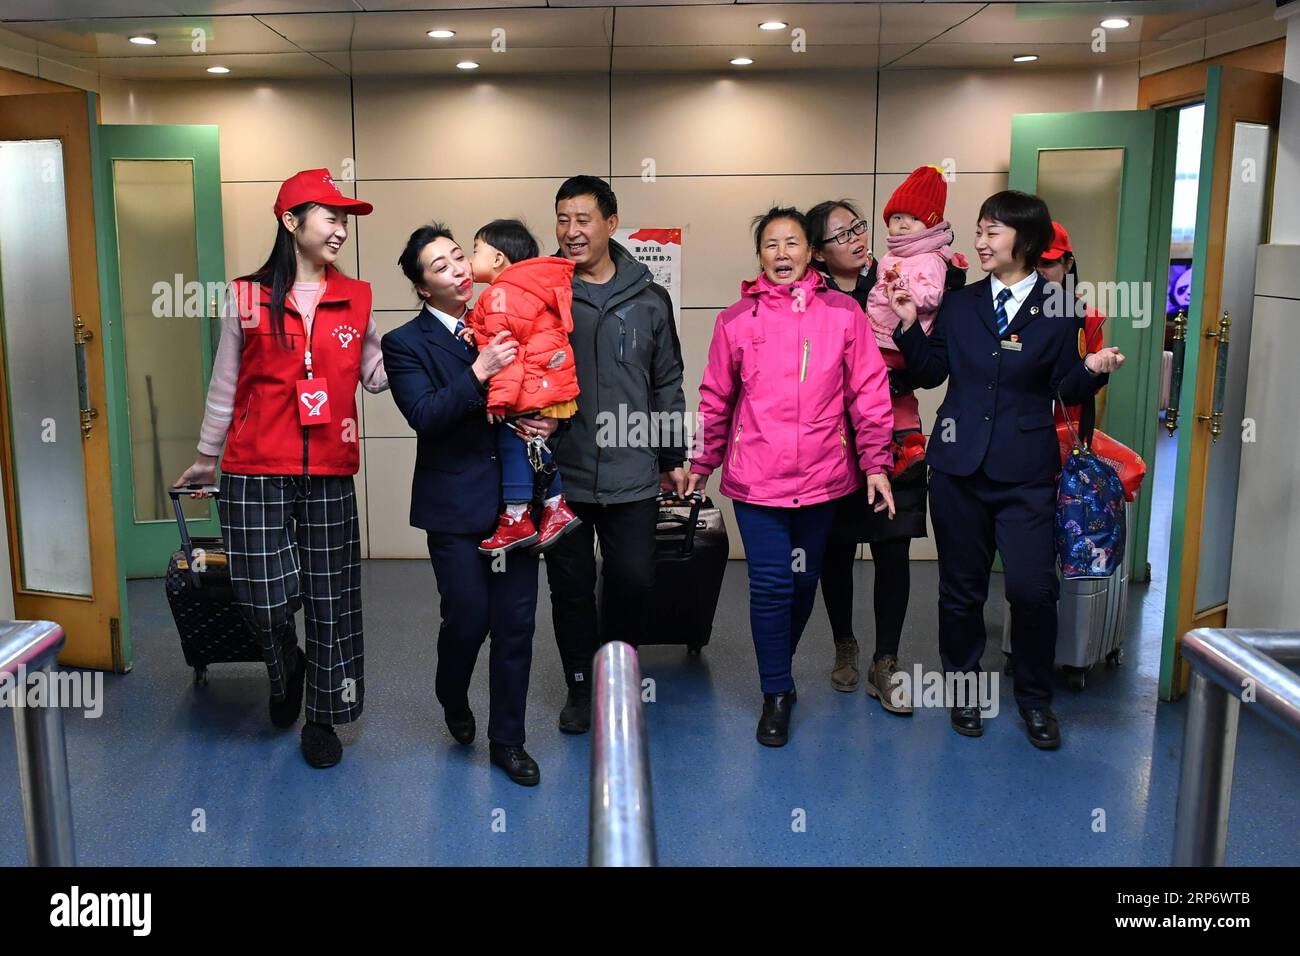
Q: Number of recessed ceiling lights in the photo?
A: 8